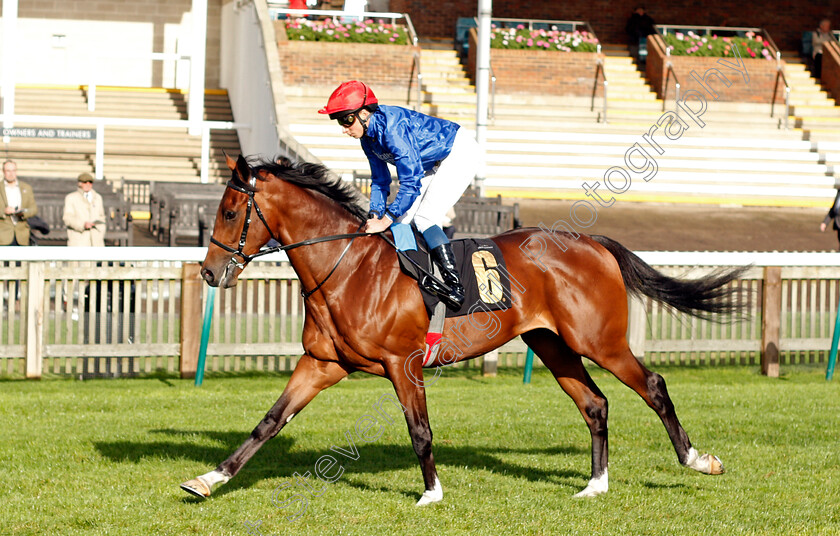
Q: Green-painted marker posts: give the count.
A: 3